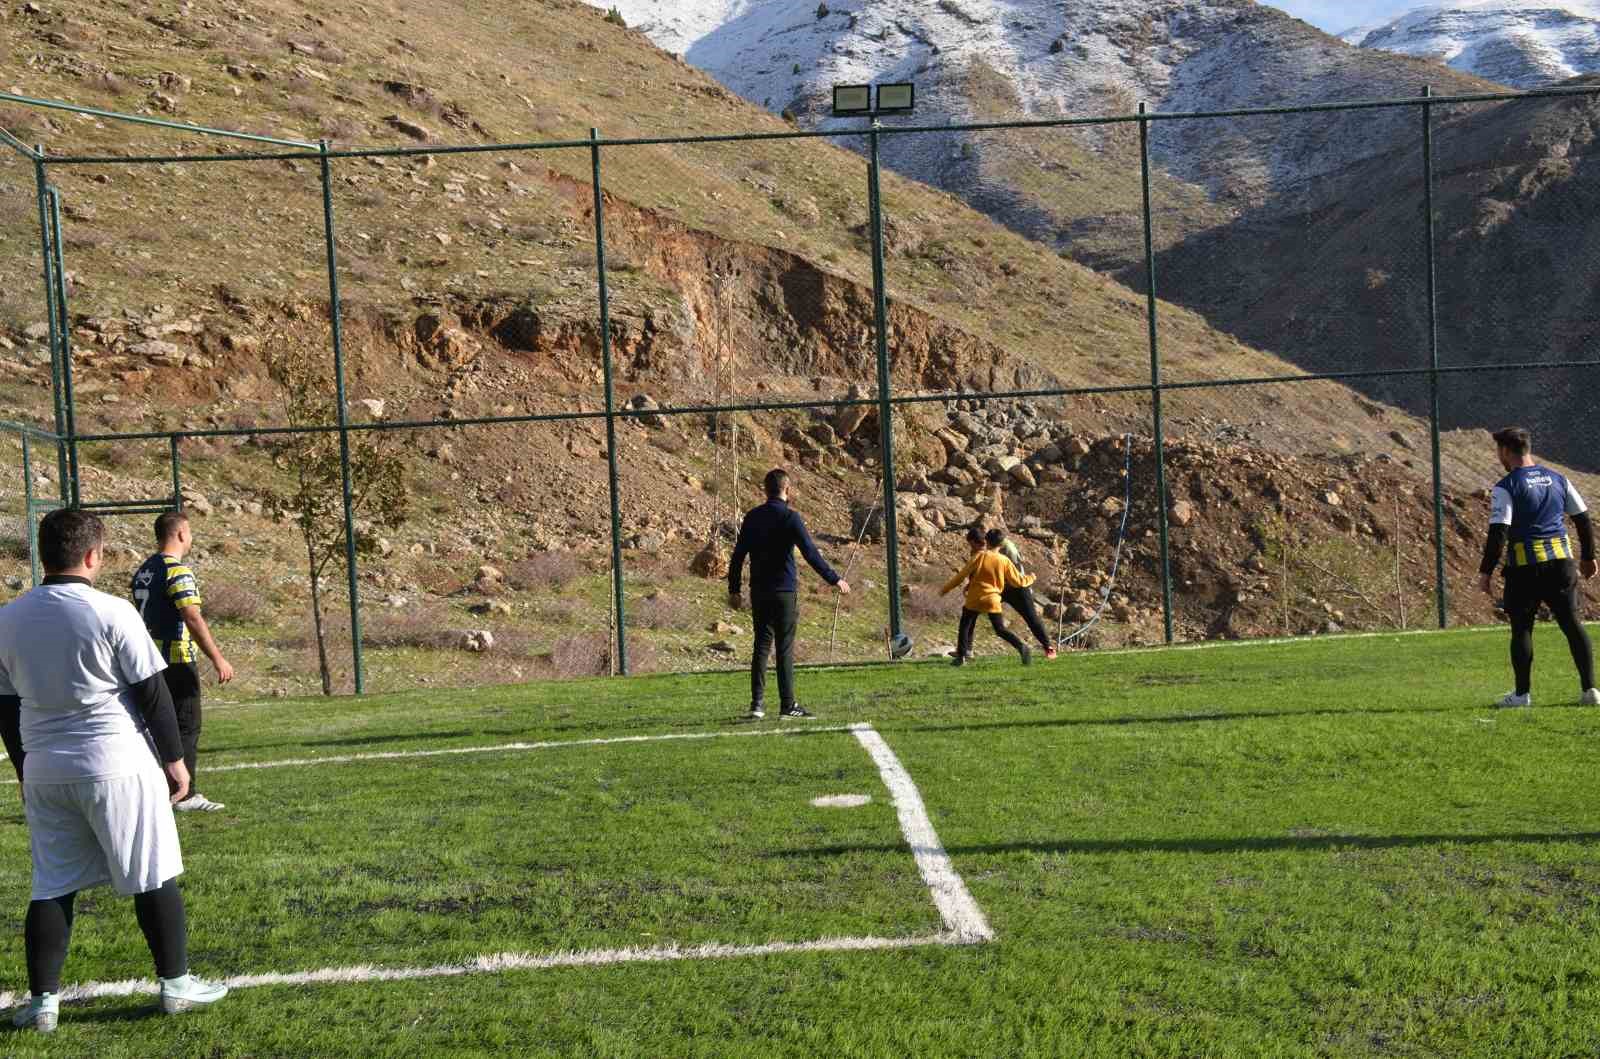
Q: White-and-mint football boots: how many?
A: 2